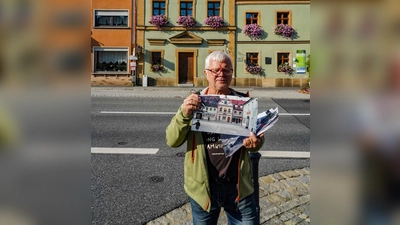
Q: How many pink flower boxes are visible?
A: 8